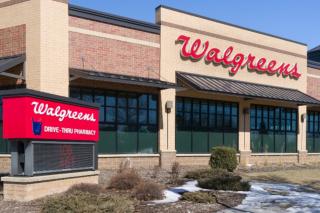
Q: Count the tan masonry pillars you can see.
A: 4